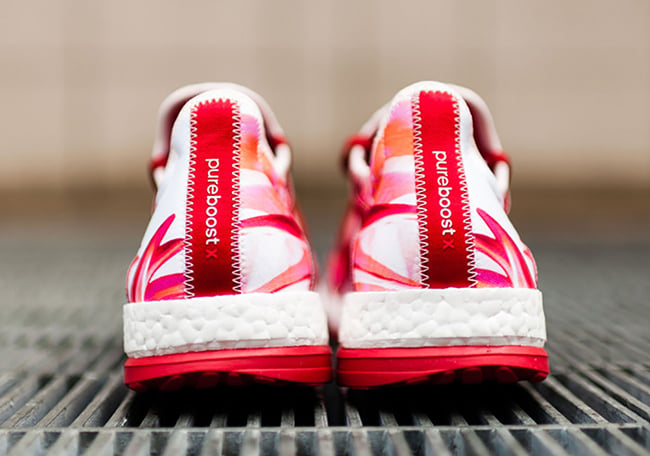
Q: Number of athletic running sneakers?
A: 2